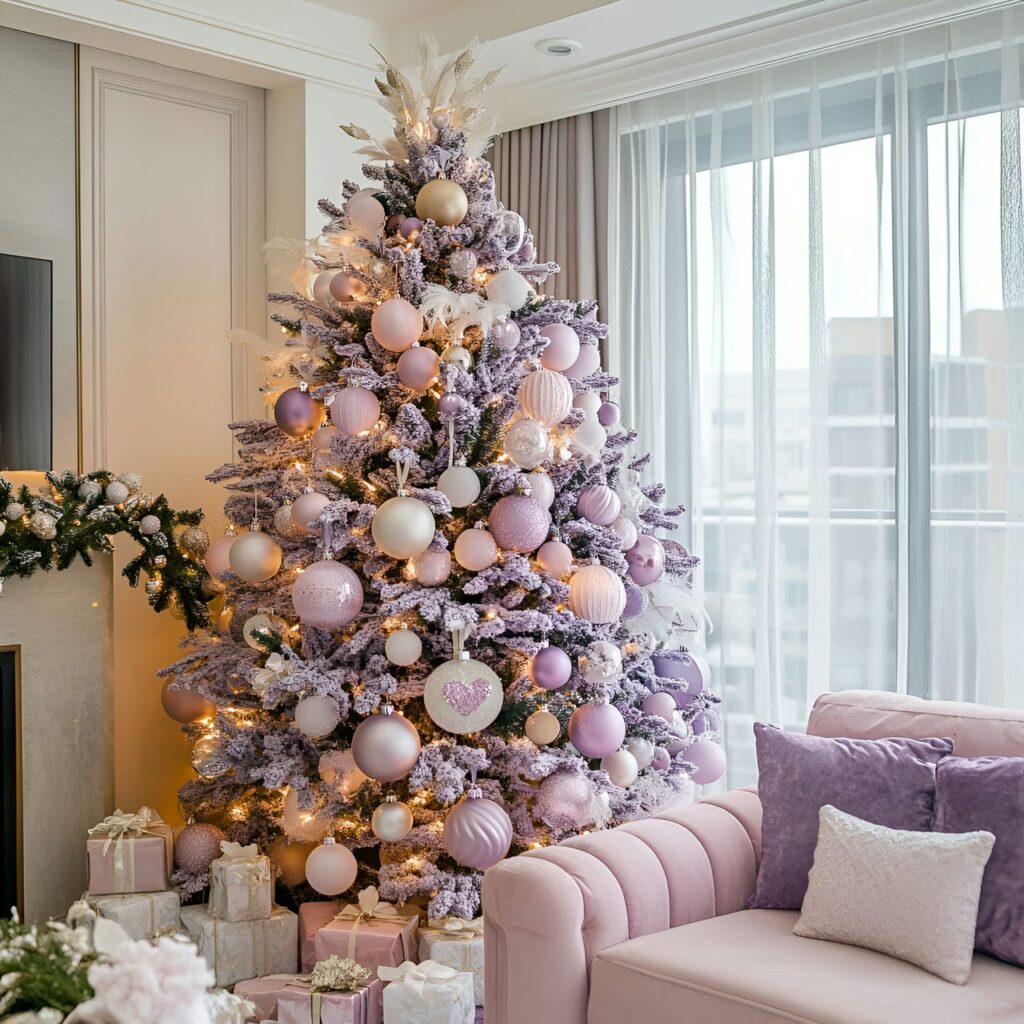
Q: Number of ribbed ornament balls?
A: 5